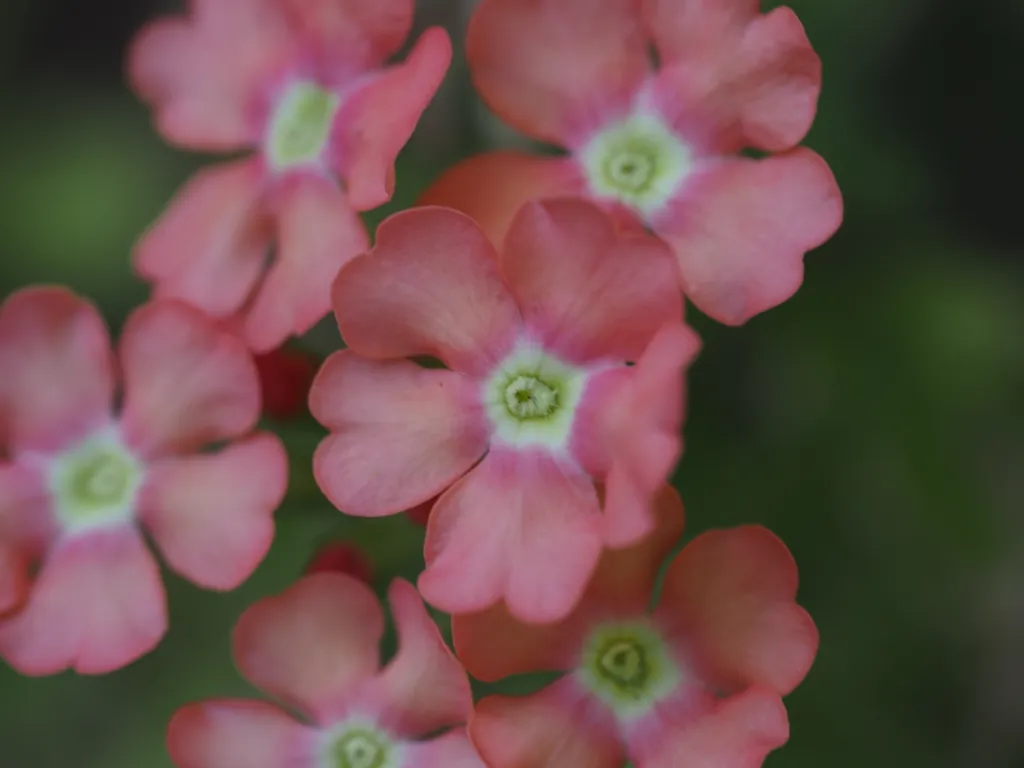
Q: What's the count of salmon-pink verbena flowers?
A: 6